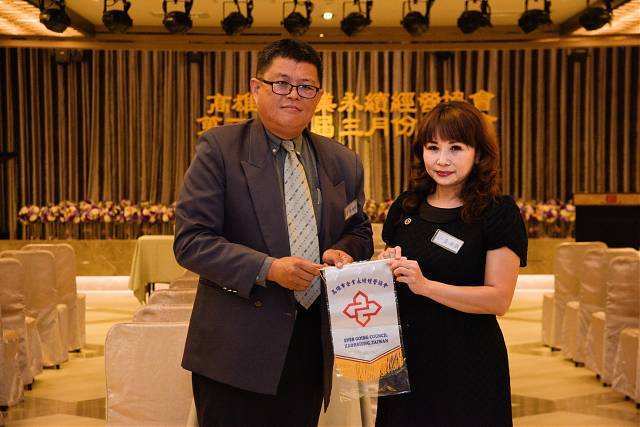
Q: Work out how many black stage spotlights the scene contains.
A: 10